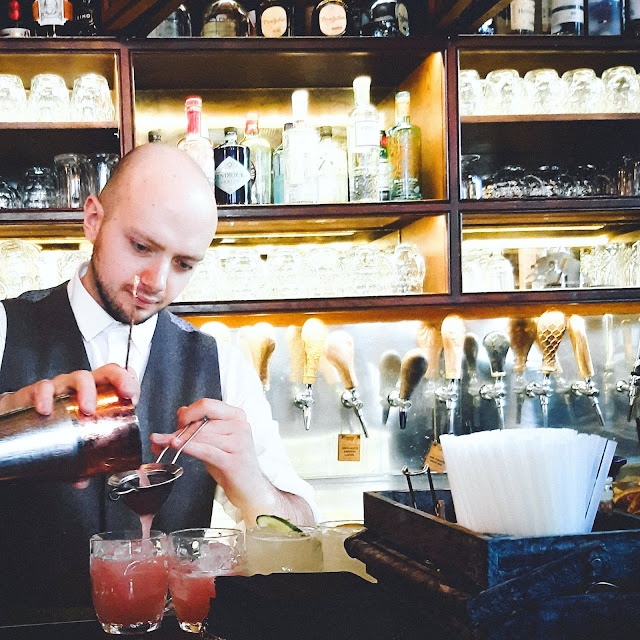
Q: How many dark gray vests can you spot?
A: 1